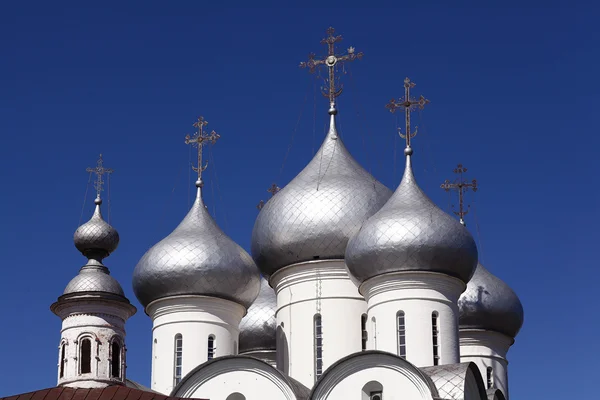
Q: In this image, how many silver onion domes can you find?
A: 6